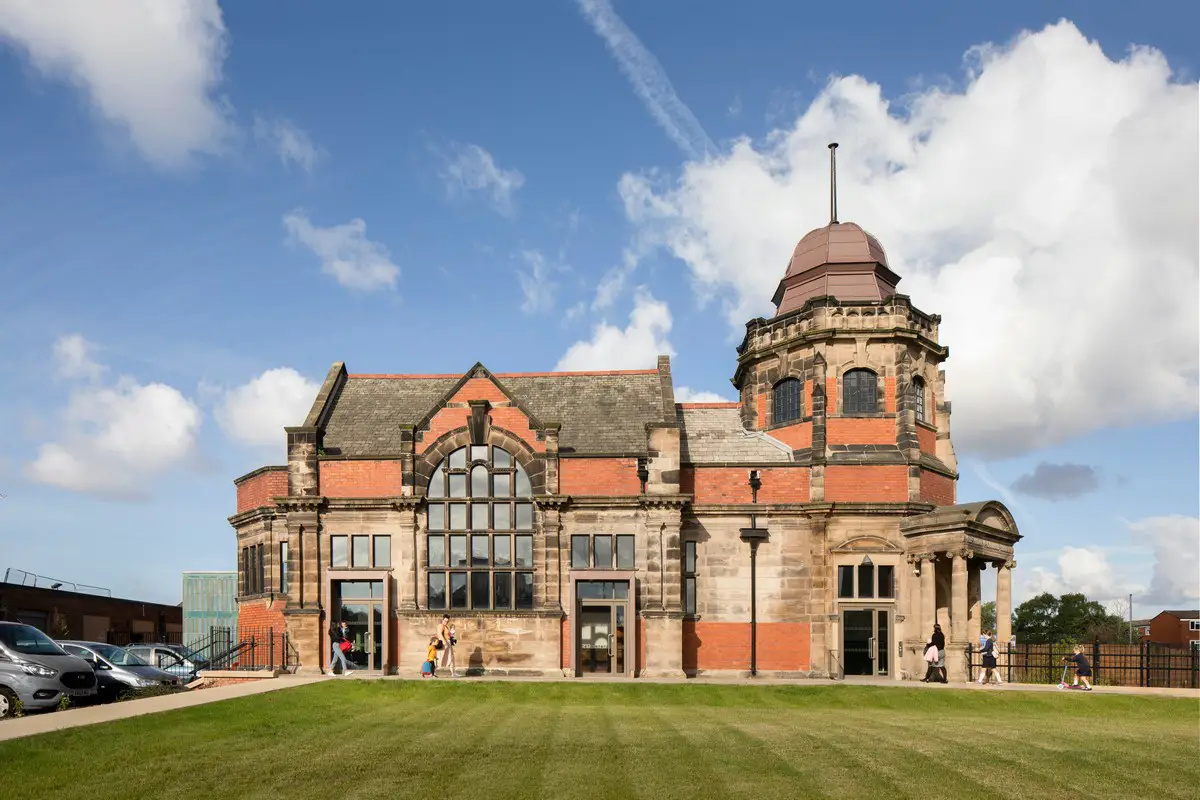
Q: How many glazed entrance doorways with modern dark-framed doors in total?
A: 3